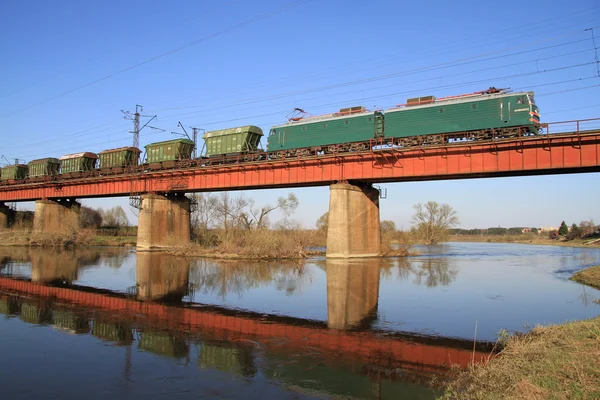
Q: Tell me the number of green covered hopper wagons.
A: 6